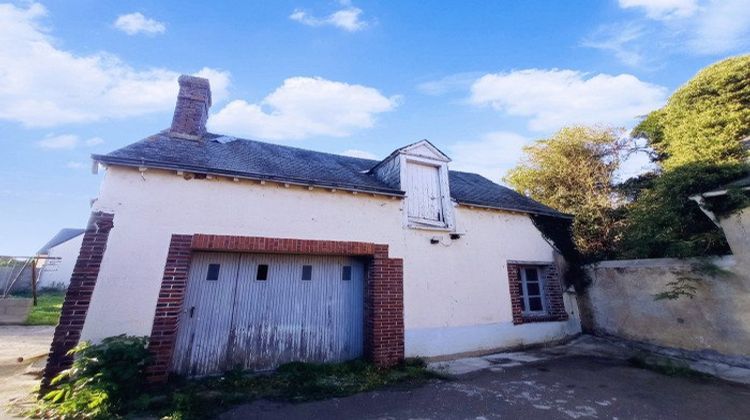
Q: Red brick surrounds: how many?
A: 2